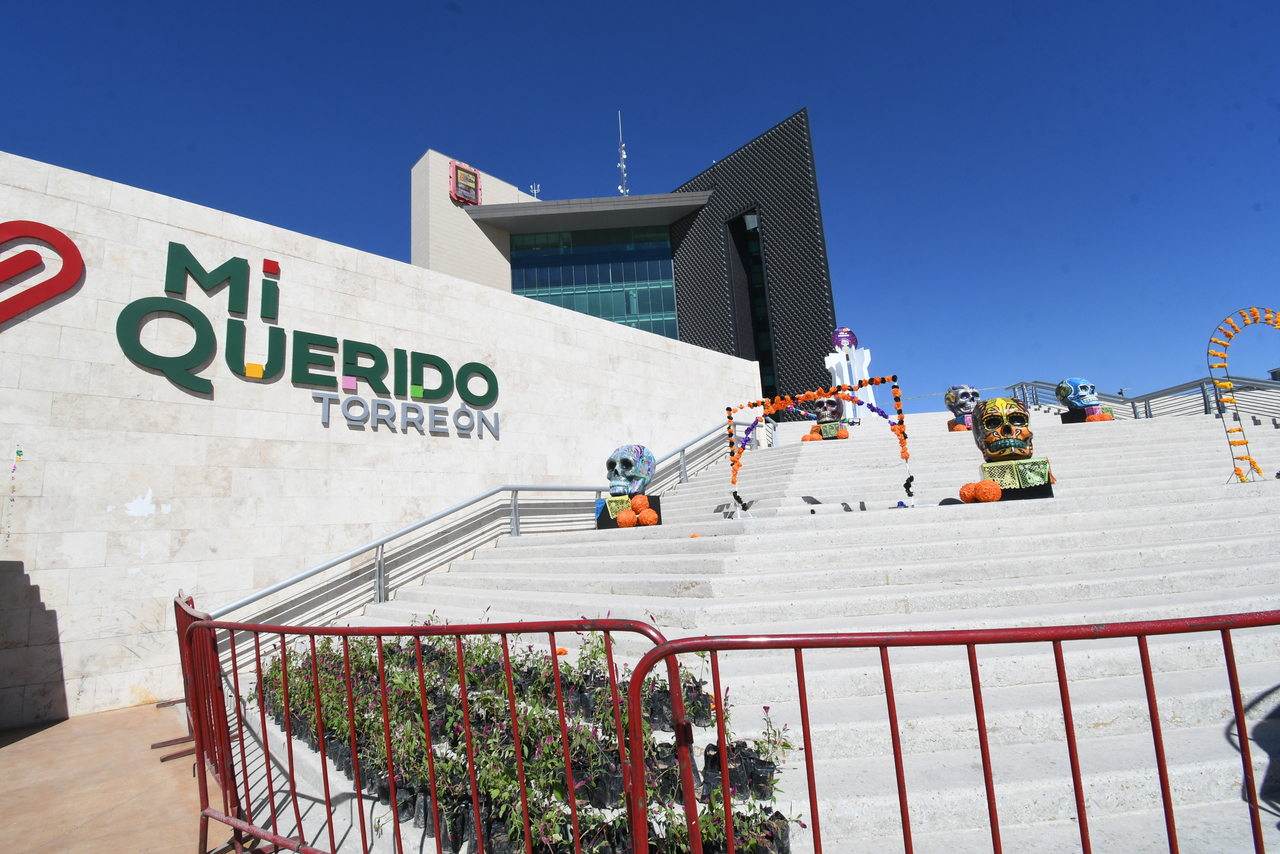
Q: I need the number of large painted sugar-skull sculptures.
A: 5